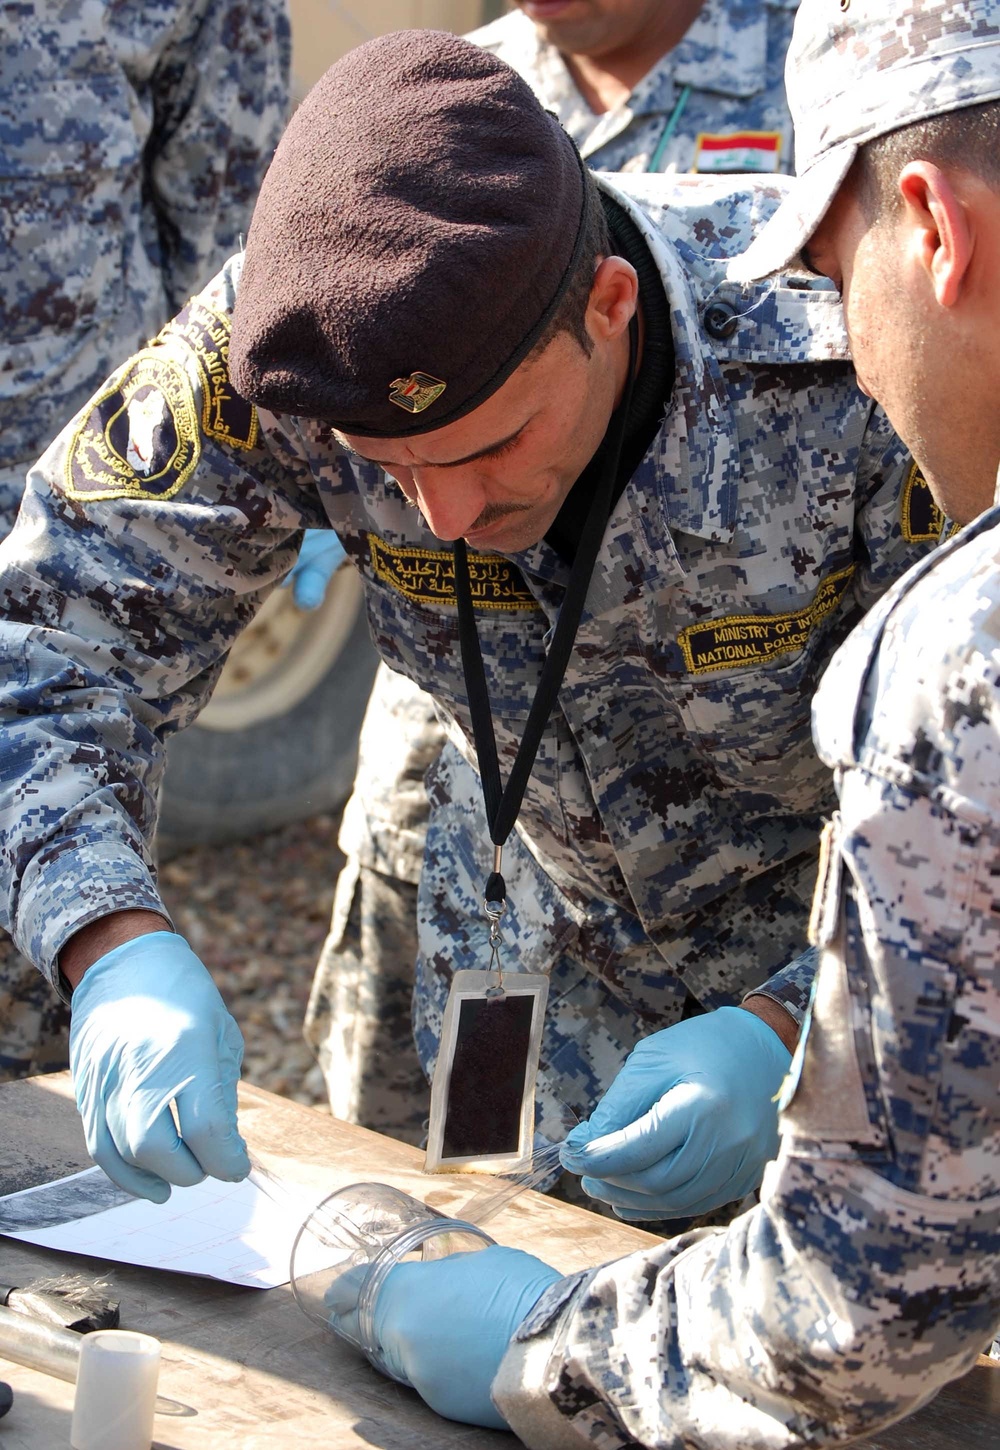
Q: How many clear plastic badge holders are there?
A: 1